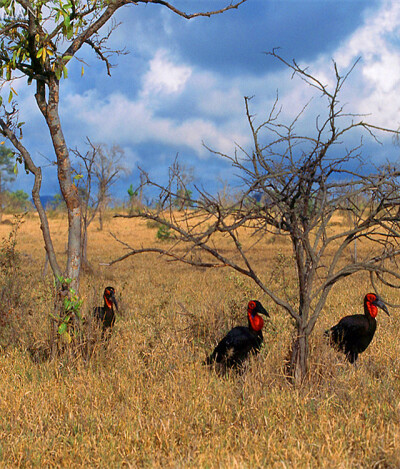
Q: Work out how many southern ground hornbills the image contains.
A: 3